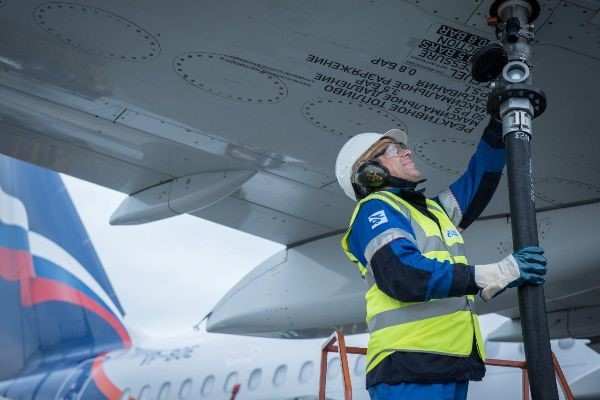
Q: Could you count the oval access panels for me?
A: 5